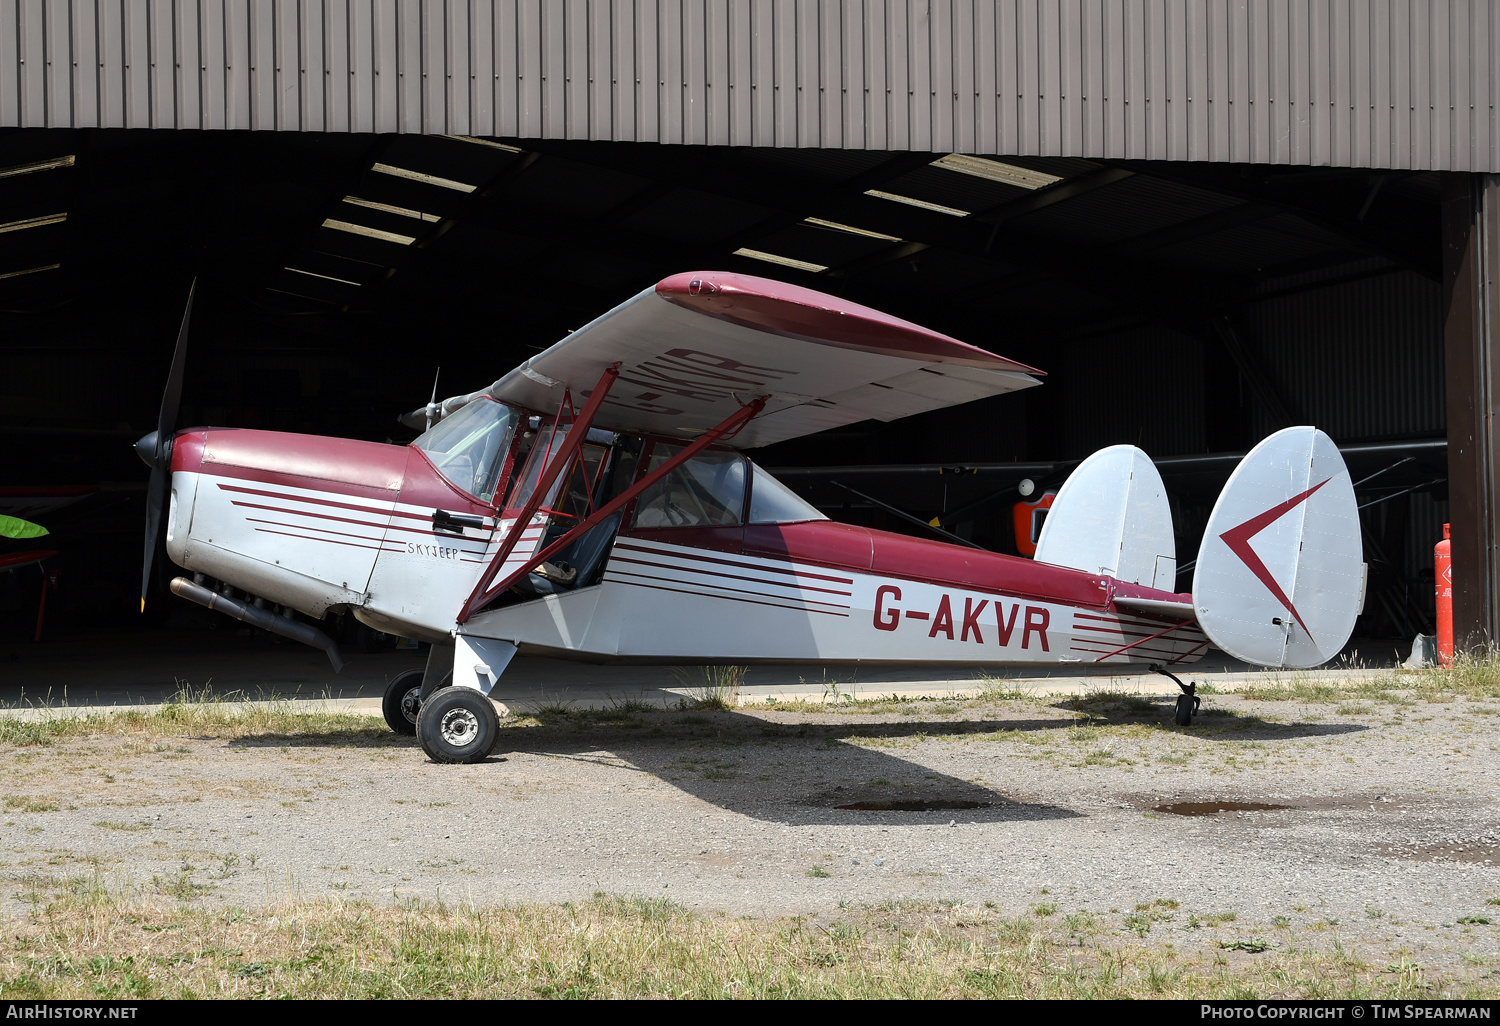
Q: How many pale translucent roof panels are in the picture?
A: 12